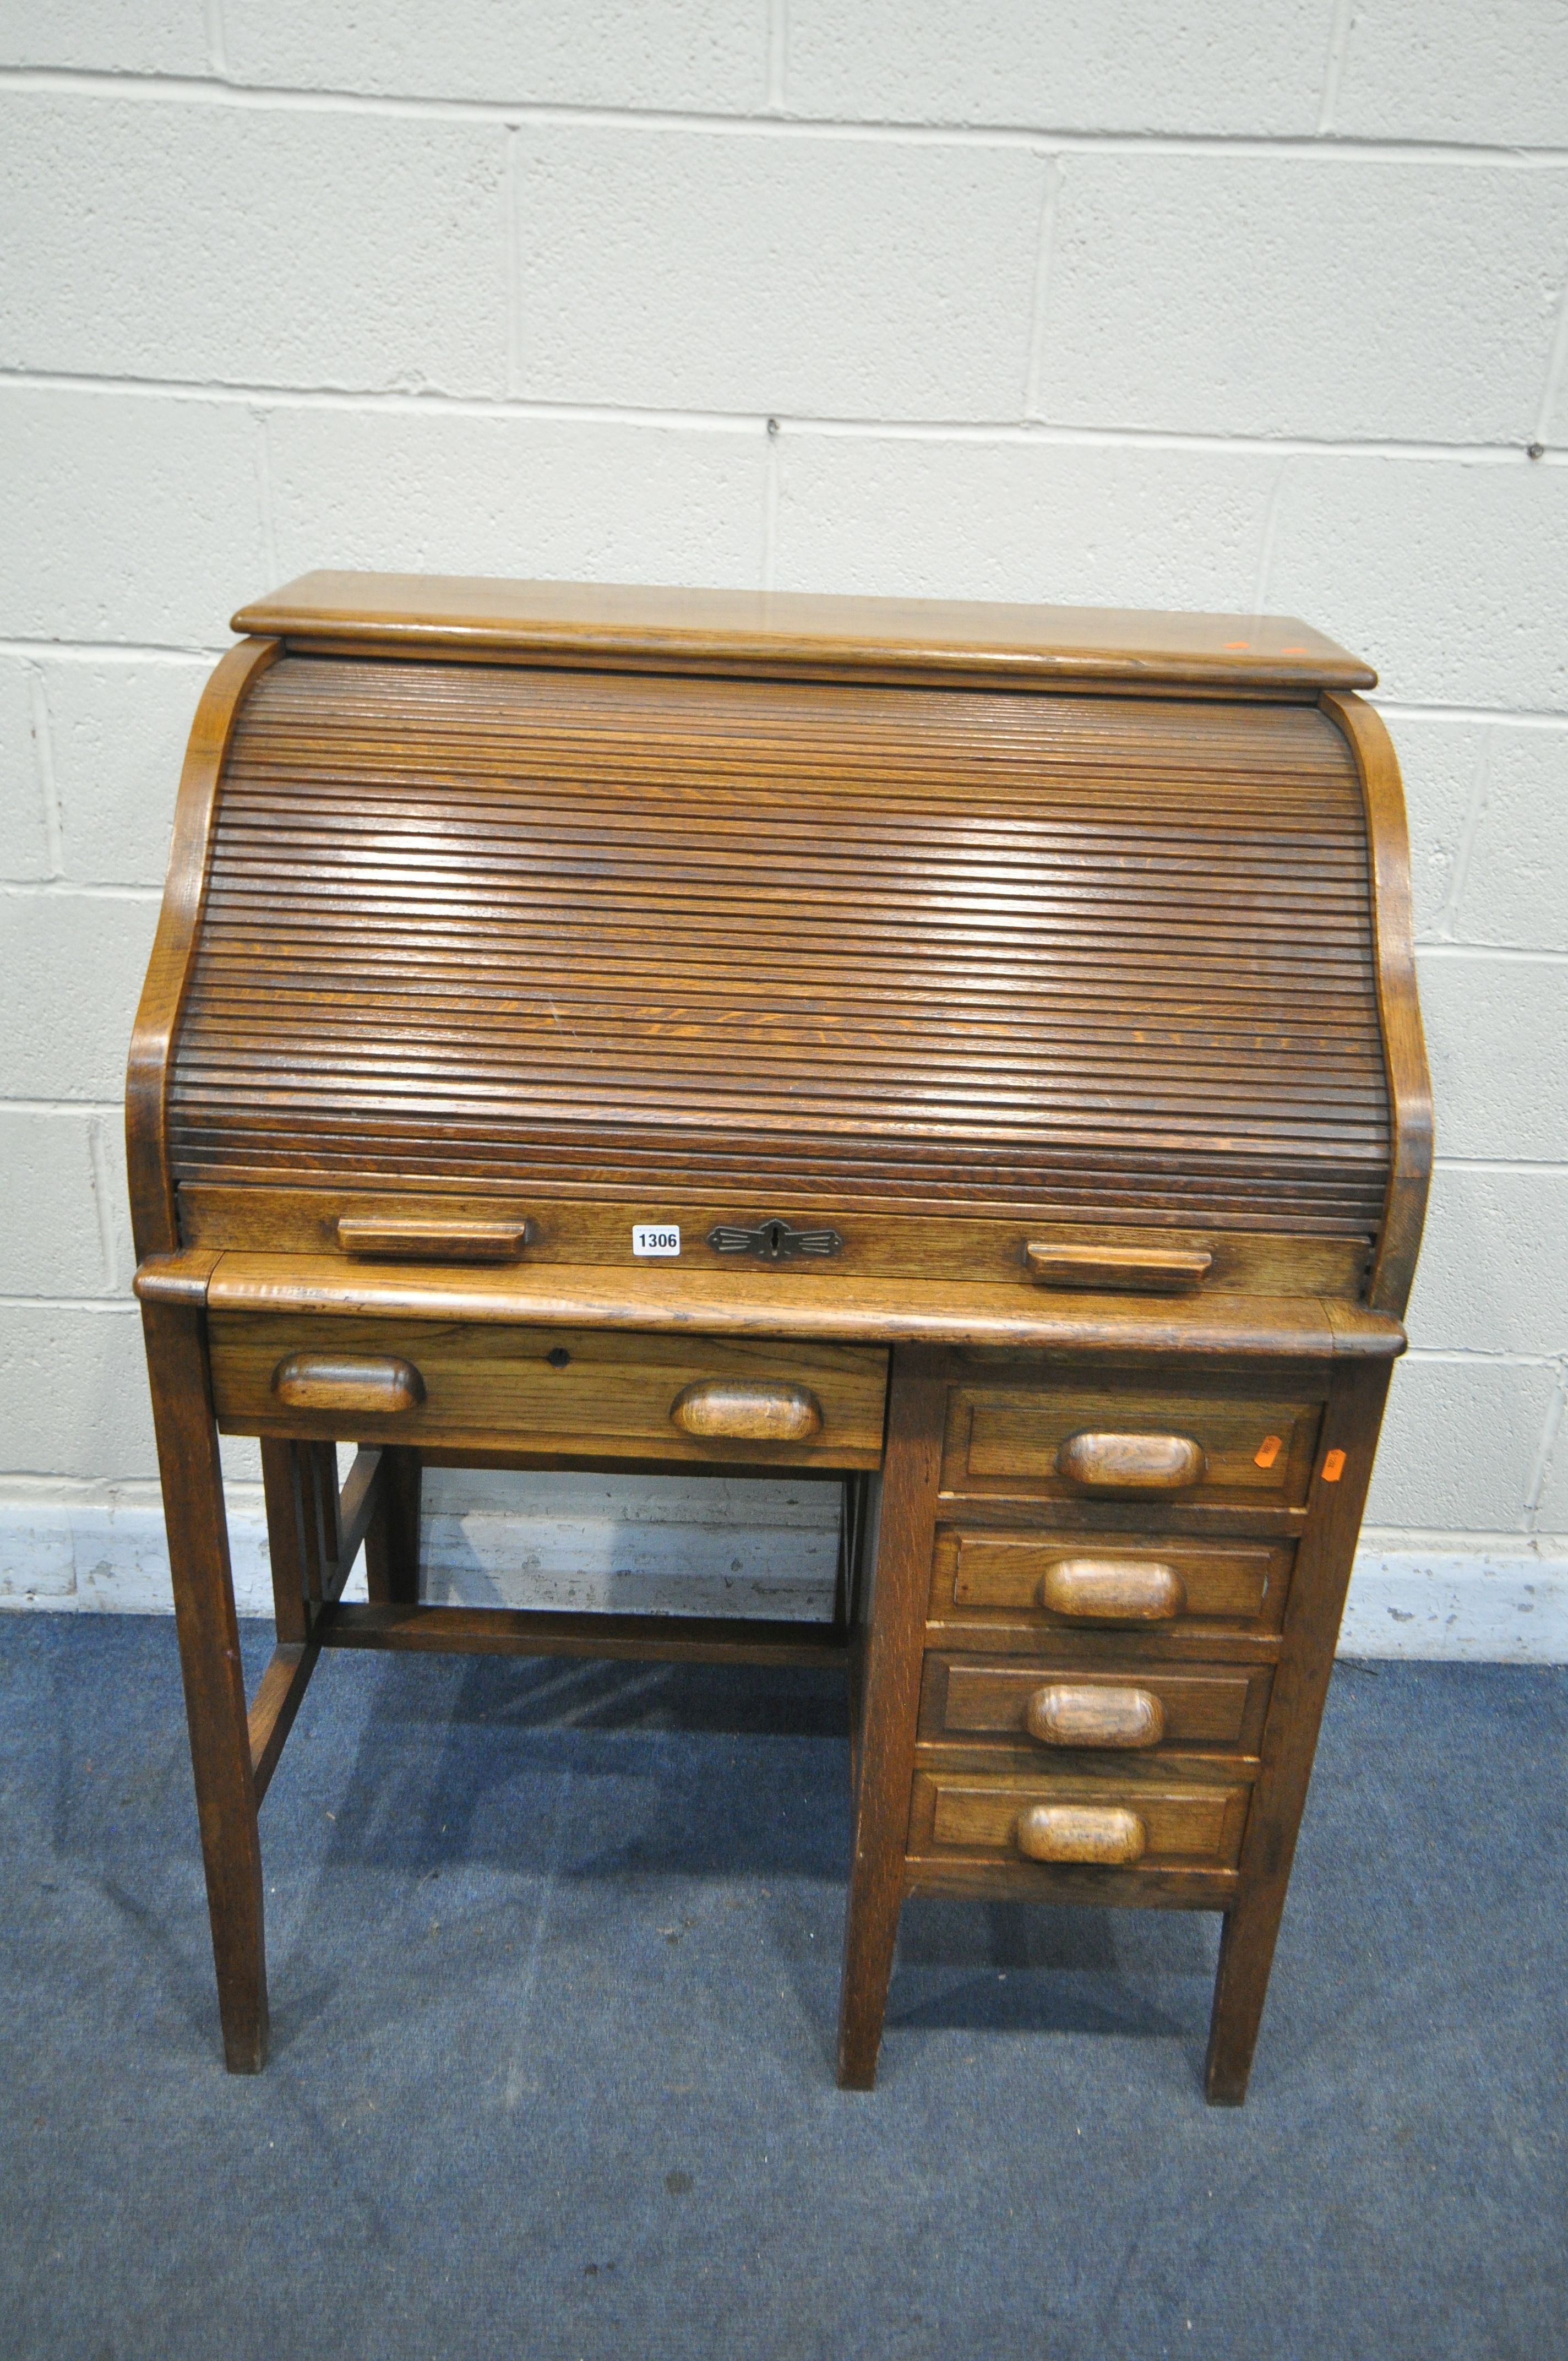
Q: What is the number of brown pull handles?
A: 8